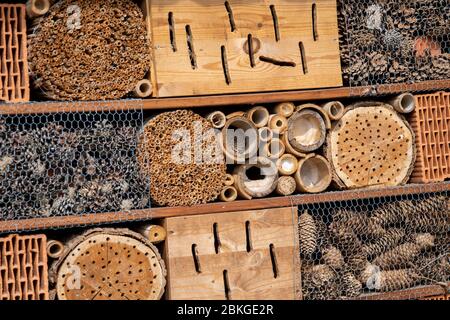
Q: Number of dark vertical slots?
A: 13